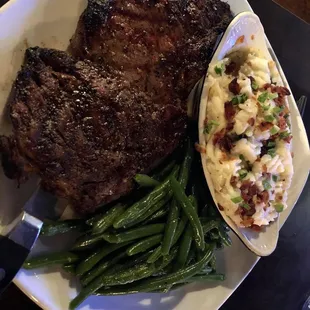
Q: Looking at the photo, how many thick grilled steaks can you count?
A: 2